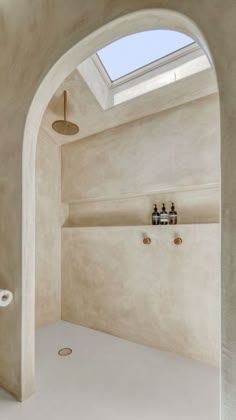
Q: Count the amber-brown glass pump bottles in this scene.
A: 3